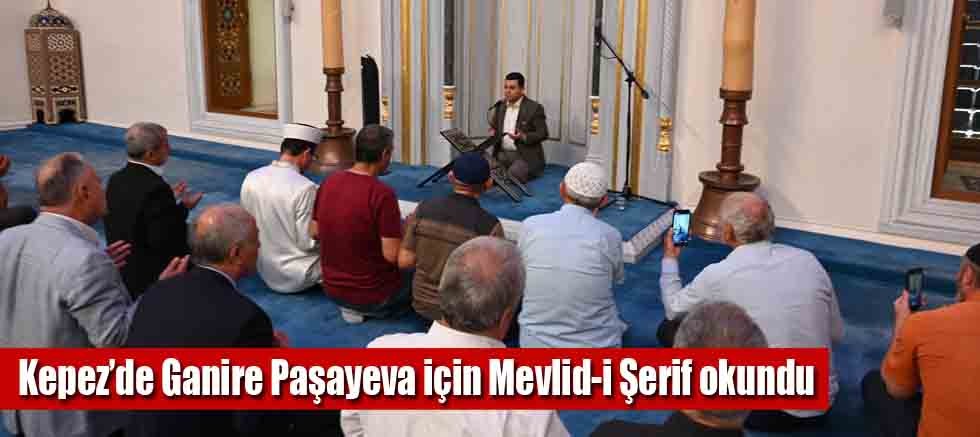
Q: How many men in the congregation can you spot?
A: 12